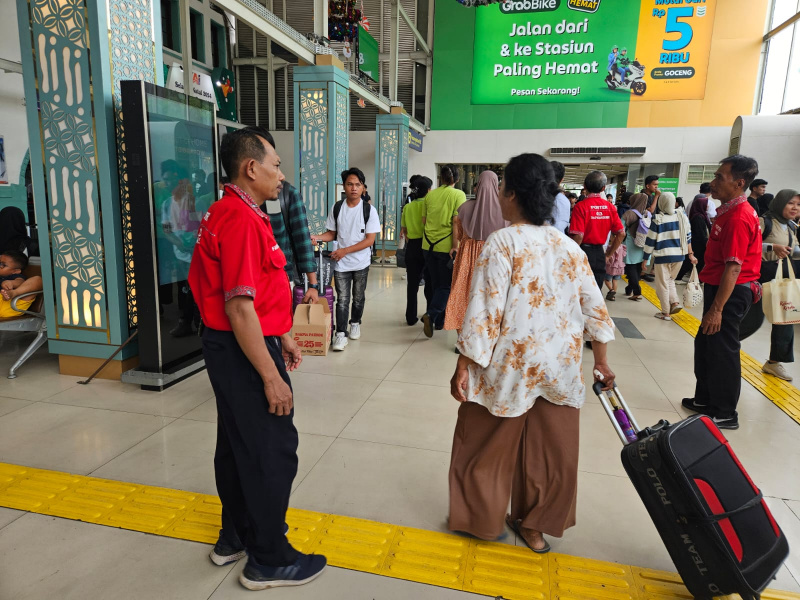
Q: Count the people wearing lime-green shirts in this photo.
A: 2